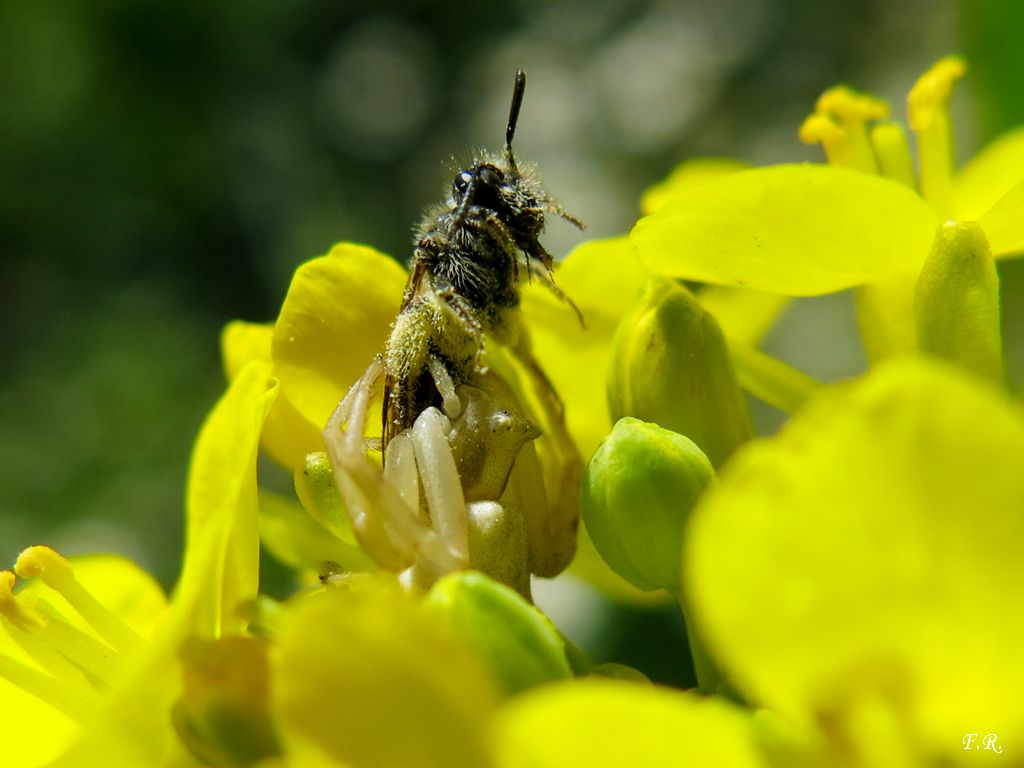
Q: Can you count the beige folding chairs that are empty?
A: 0